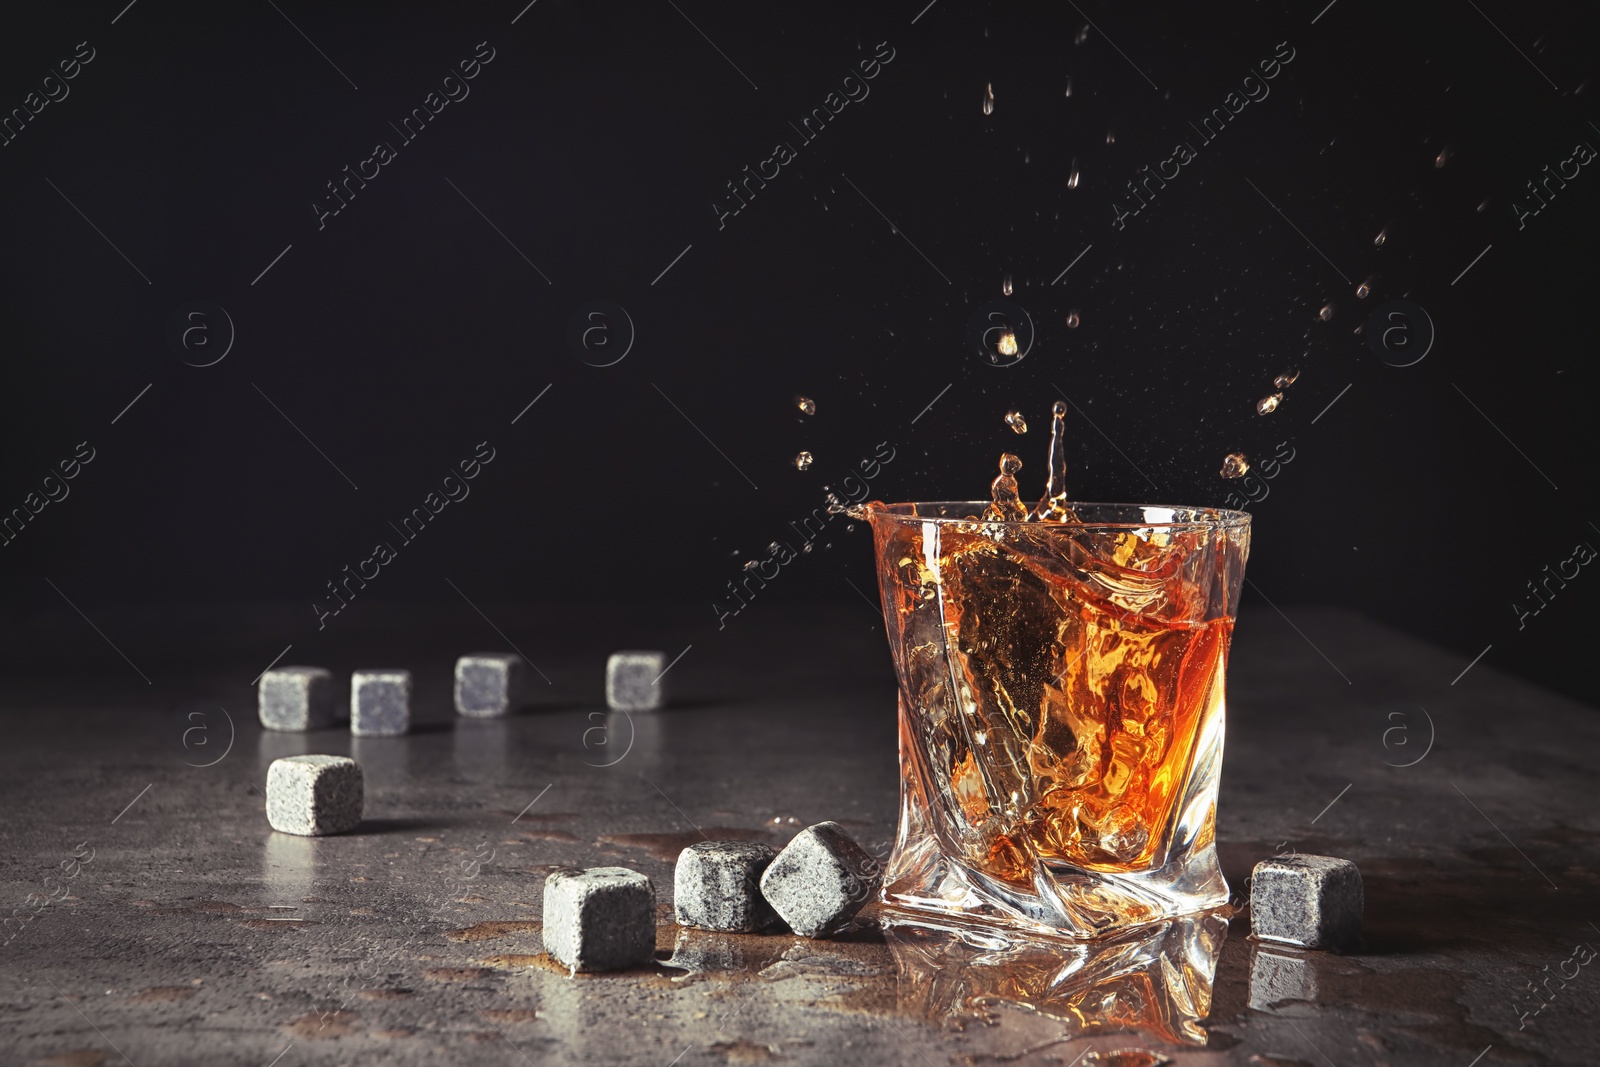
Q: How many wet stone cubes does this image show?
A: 4